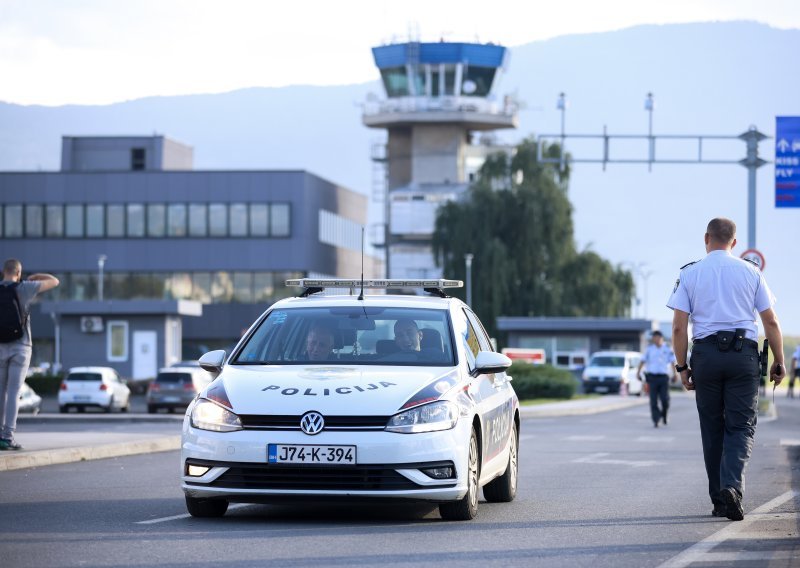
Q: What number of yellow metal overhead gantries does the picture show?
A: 0